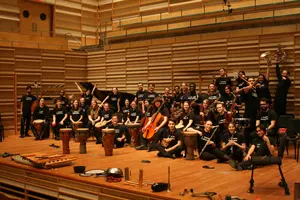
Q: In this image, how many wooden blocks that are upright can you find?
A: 2